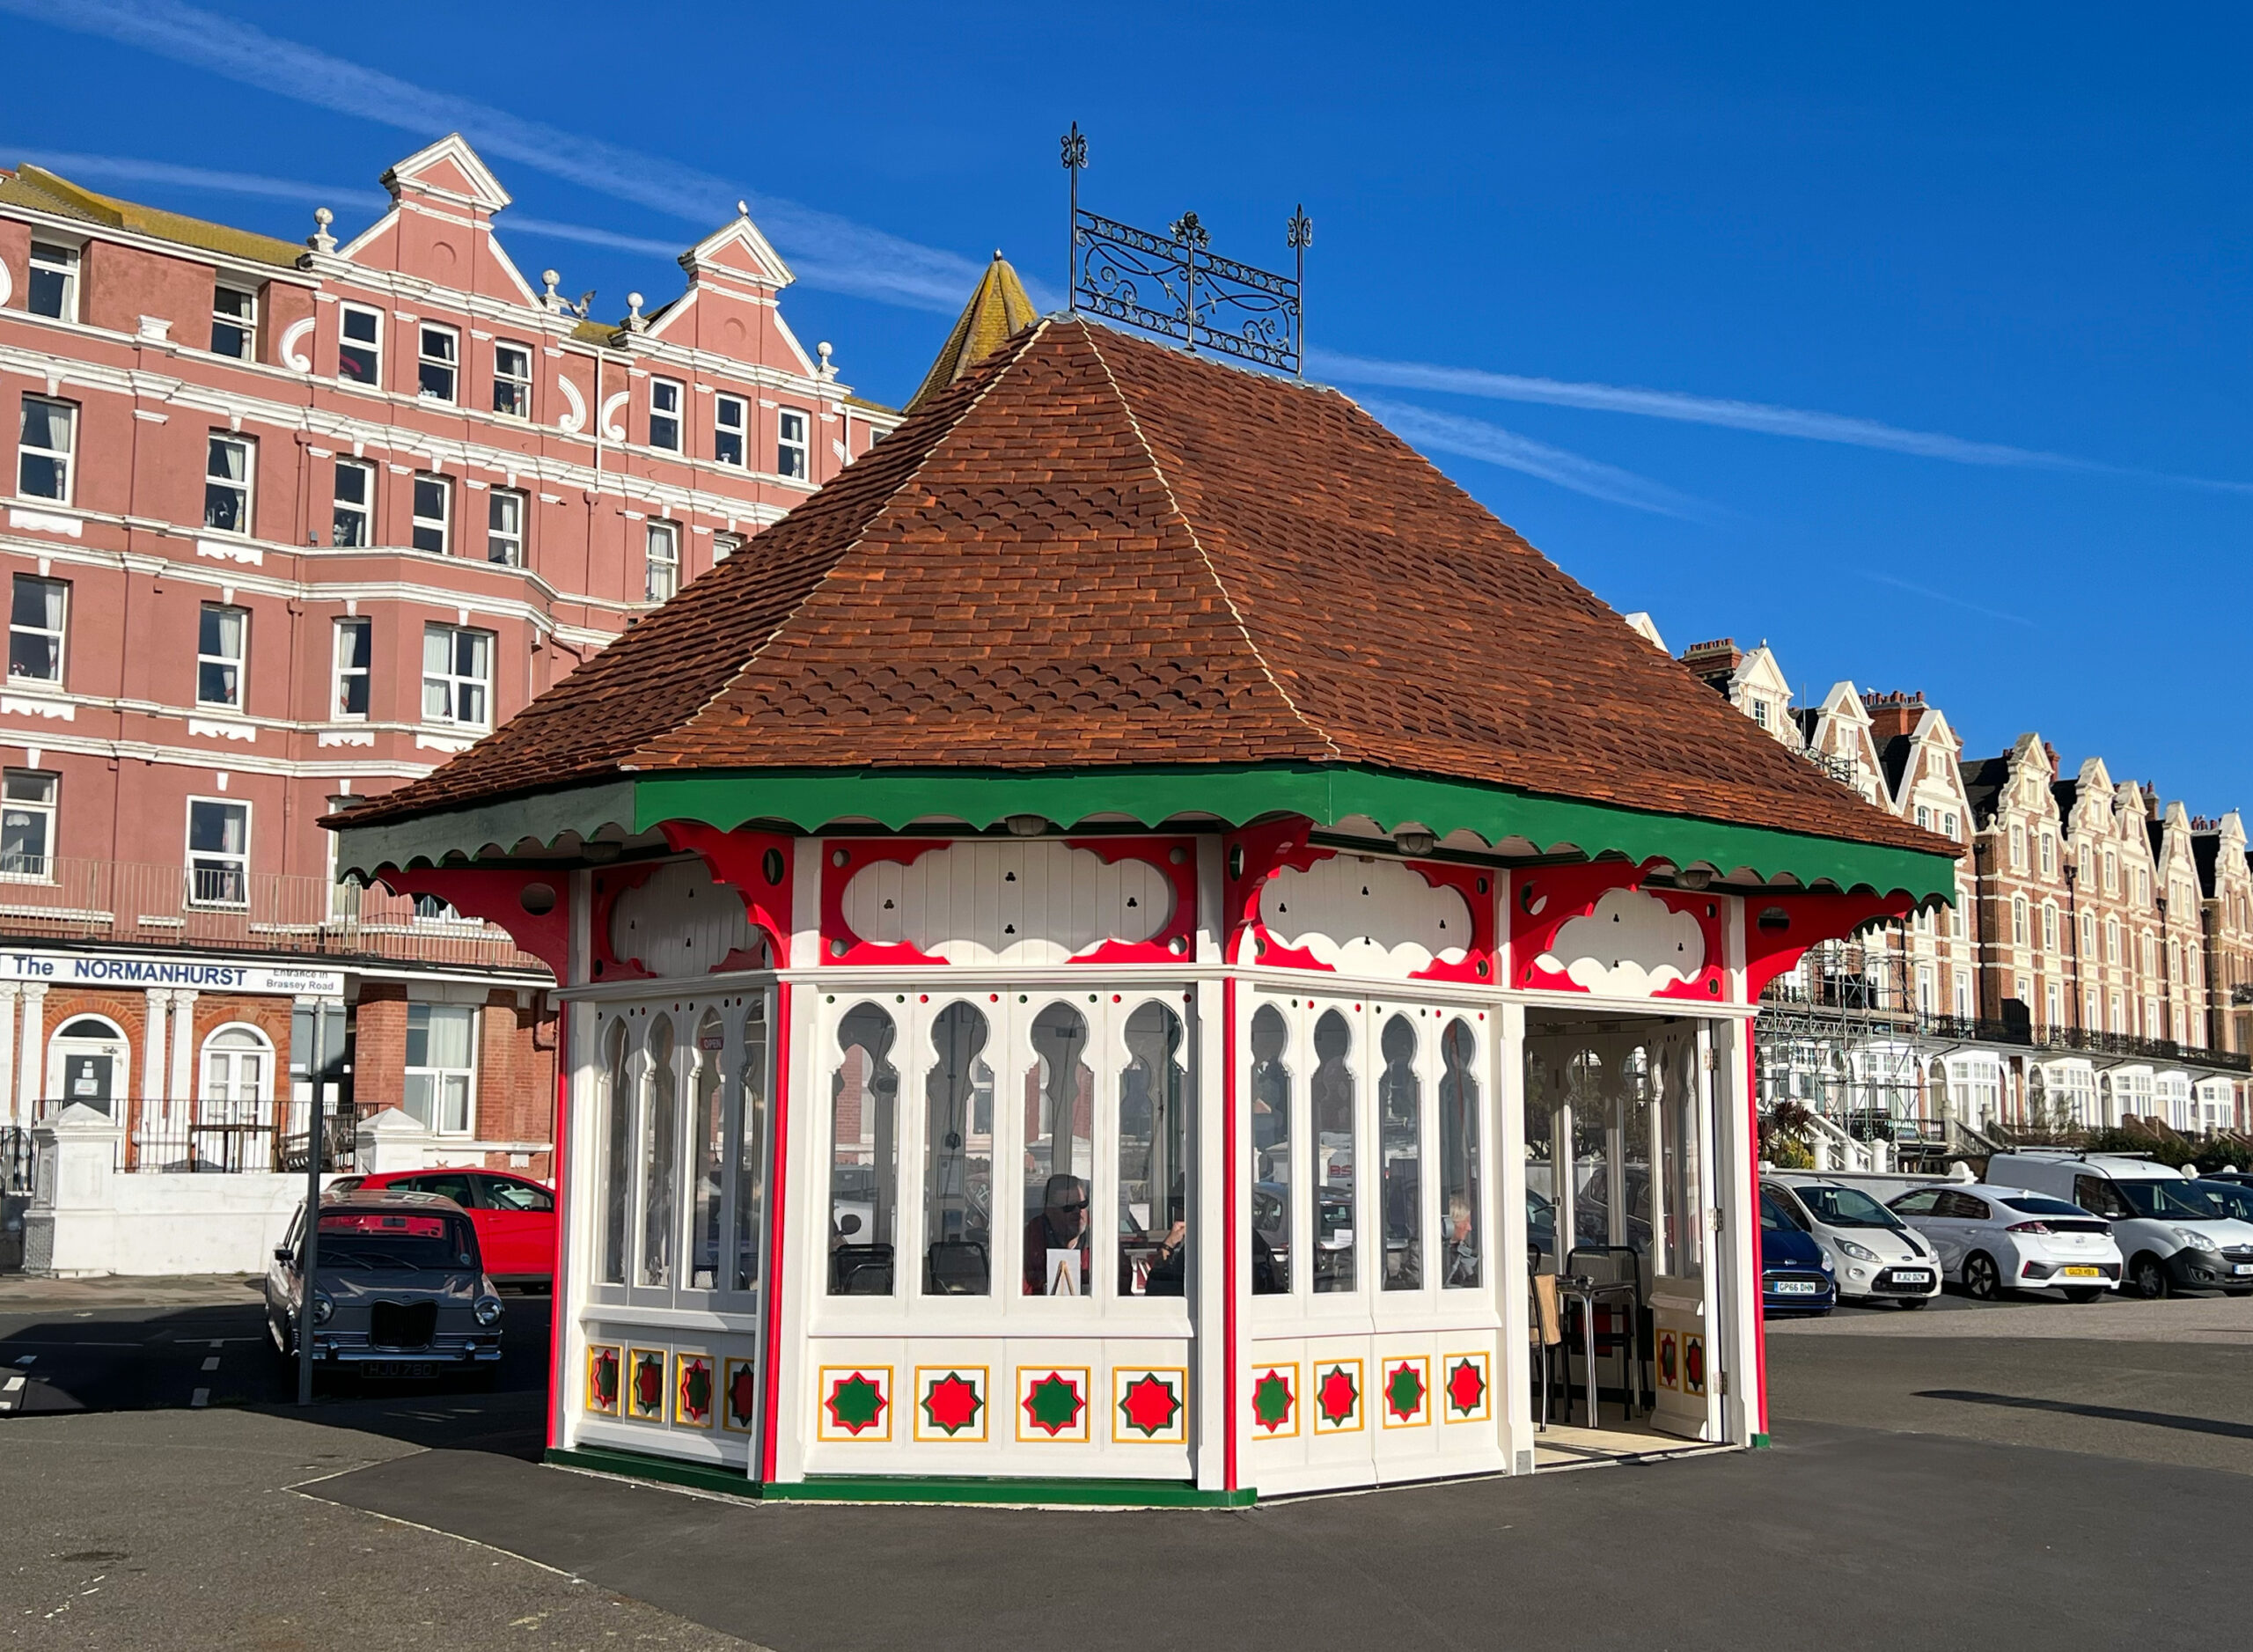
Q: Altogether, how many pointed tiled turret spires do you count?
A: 1